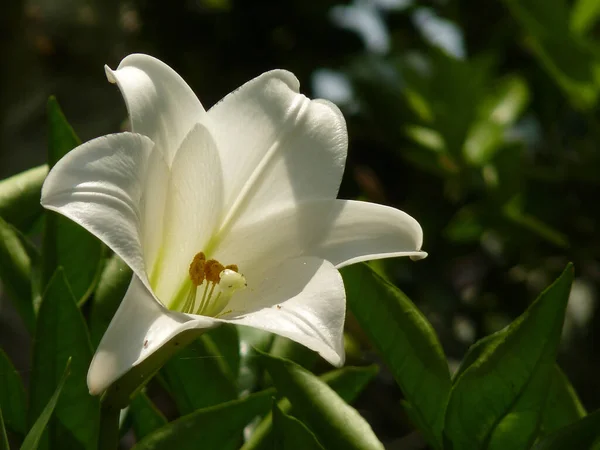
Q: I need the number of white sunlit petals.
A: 6